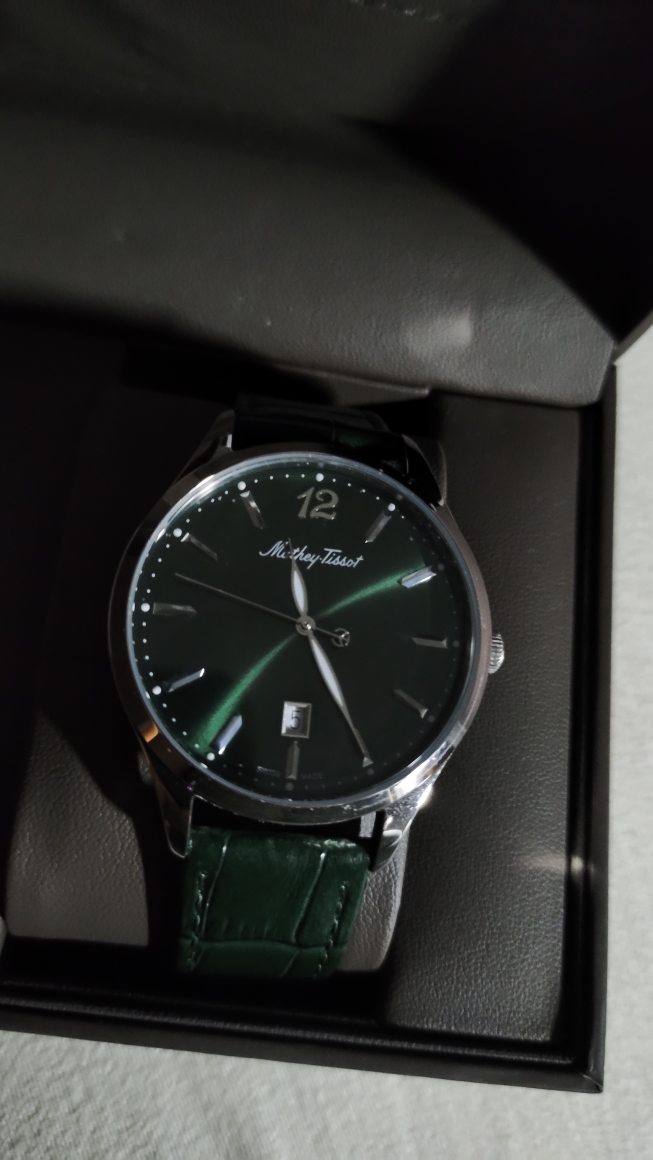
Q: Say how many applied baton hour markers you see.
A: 11